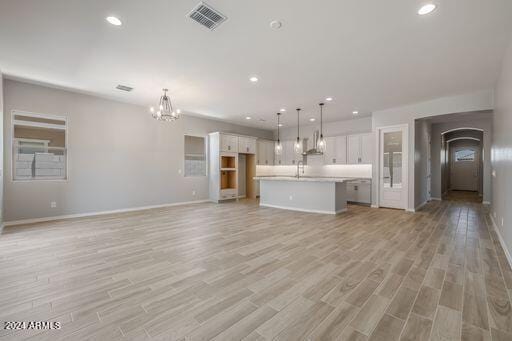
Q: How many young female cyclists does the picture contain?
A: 0